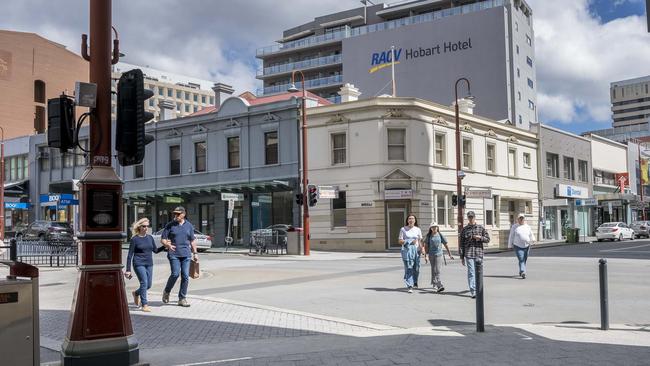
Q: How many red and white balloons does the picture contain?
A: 0